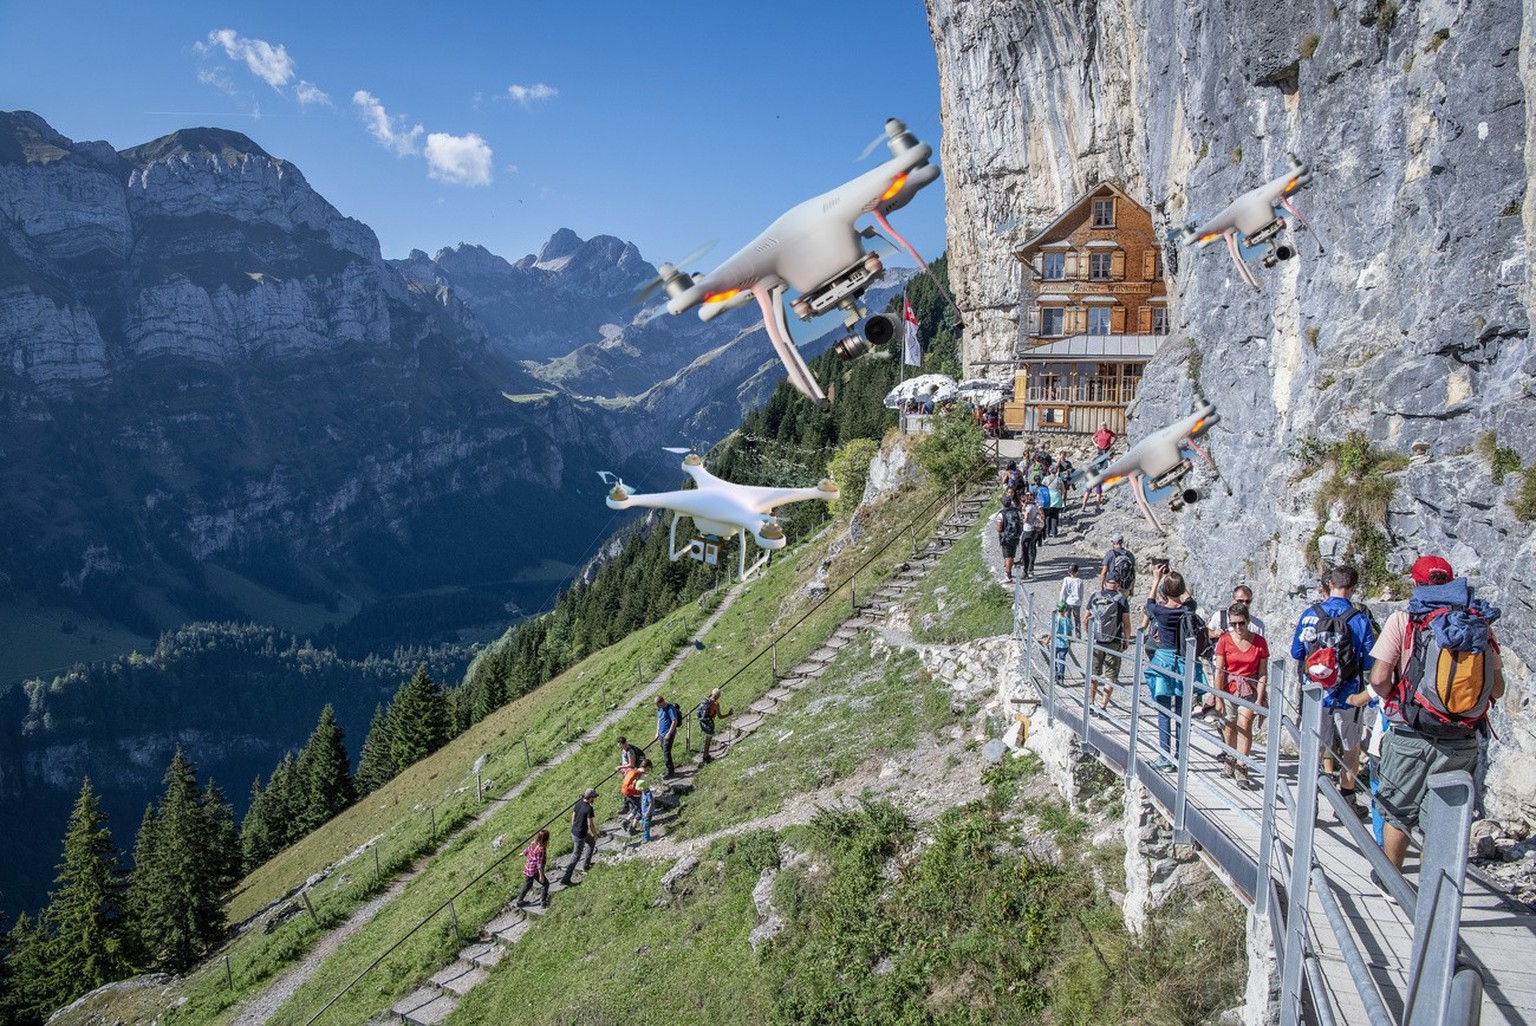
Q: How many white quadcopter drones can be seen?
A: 4